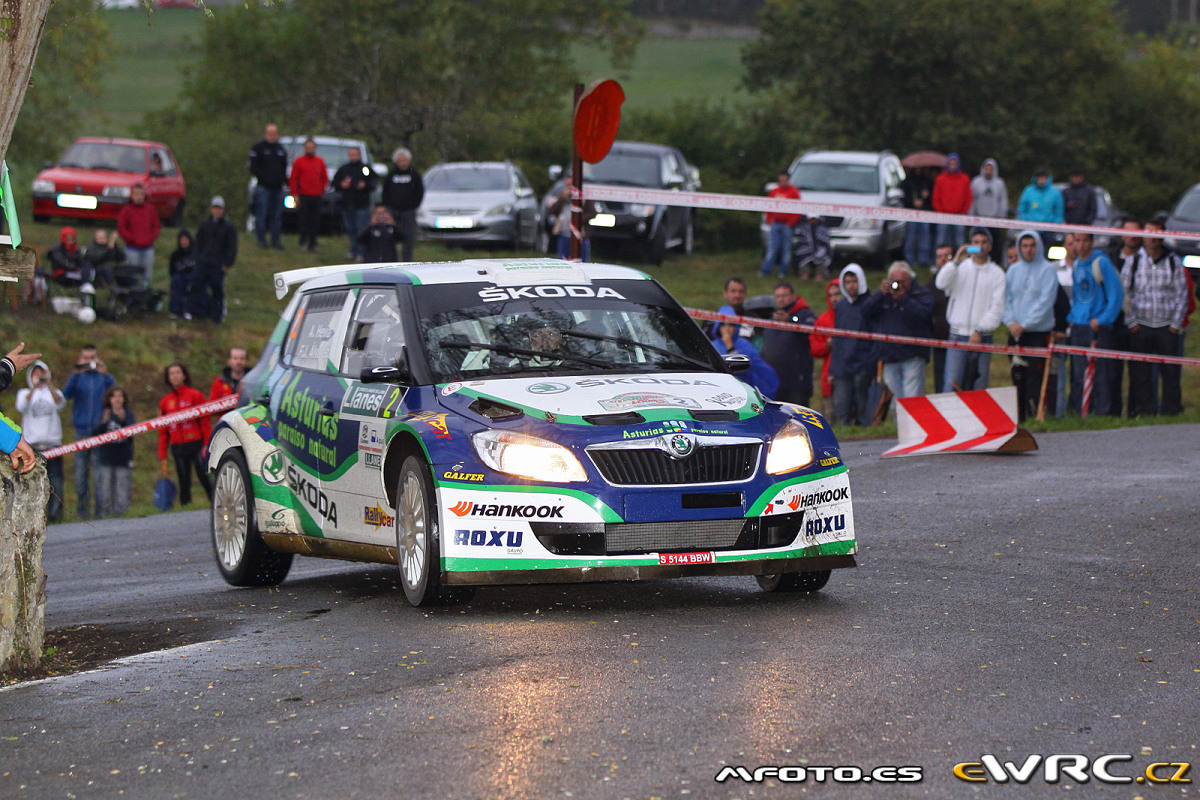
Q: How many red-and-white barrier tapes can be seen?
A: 3